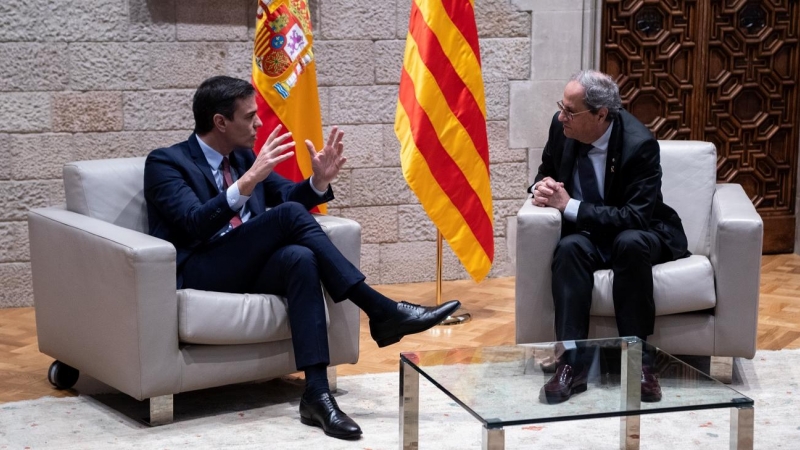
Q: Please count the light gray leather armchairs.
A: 2